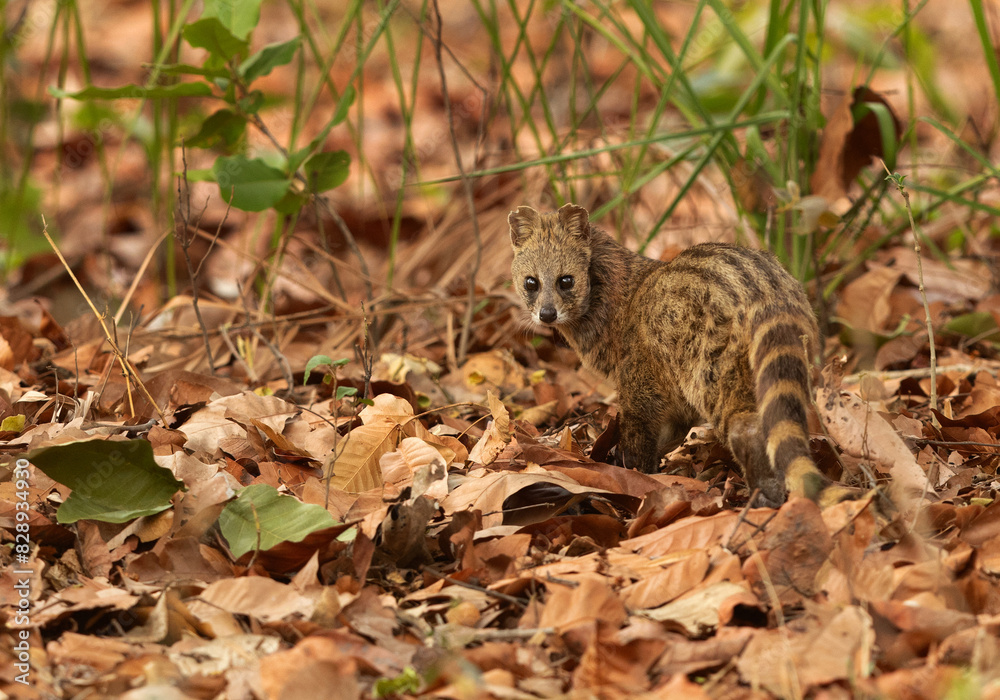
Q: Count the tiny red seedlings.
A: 0